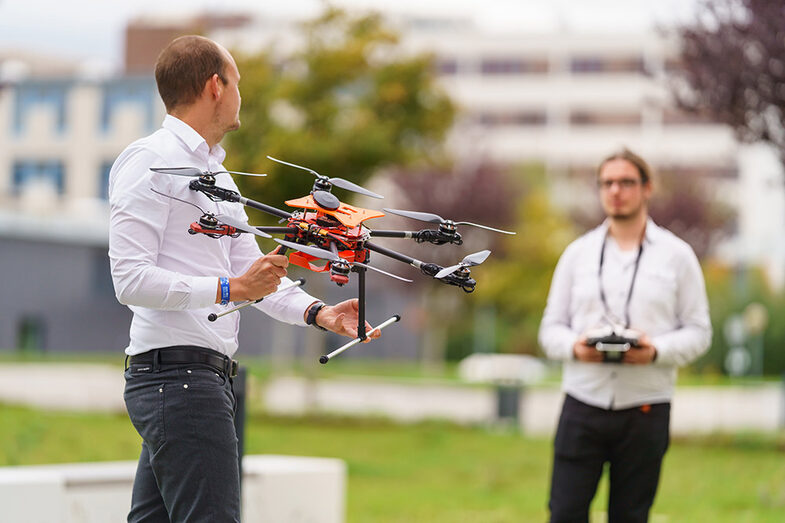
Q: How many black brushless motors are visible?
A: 6